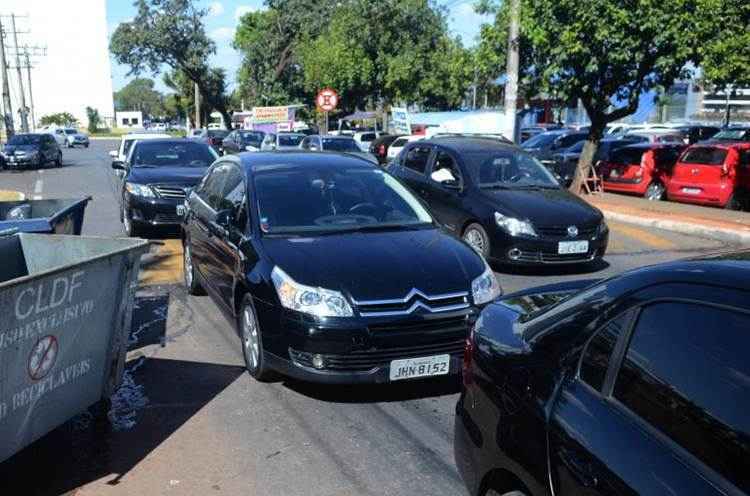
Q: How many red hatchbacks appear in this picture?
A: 2